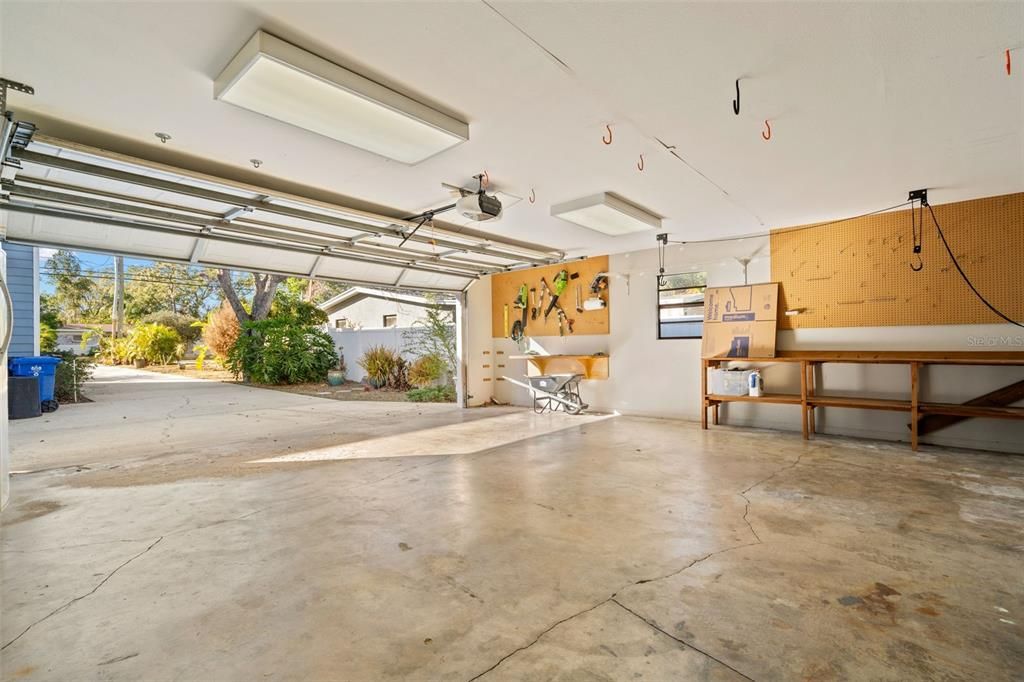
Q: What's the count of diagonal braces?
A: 1